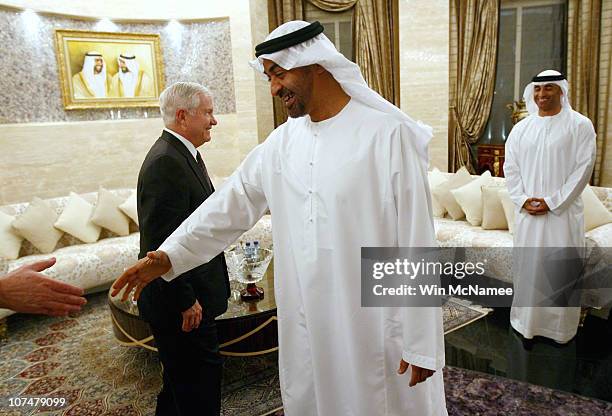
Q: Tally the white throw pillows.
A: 11